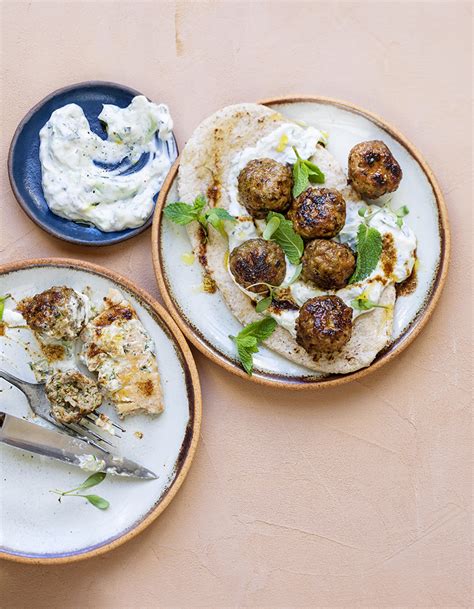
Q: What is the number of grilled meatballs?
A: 8